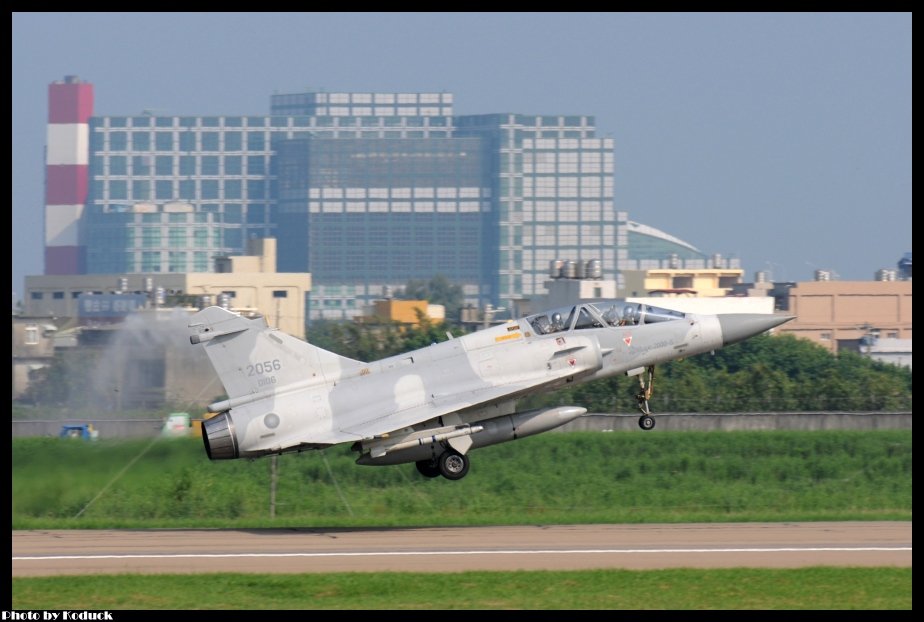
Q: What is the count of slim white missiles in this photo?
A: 1